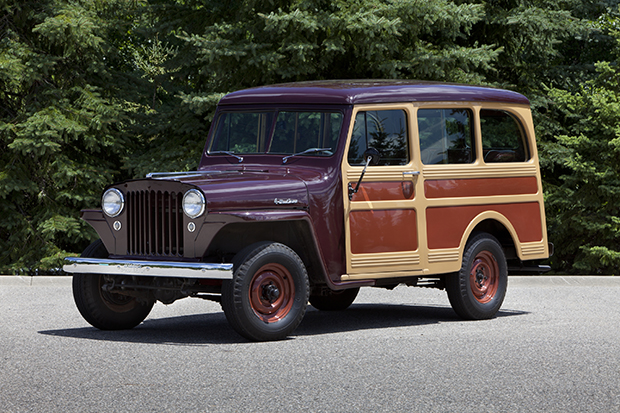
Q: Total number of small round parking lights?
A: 2